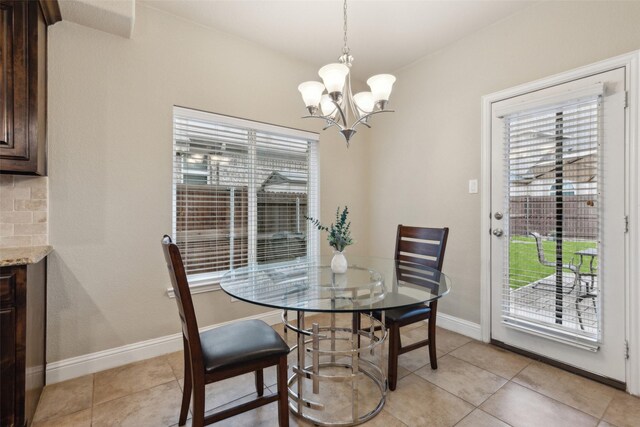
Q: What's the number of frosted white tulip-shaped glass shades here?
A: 5